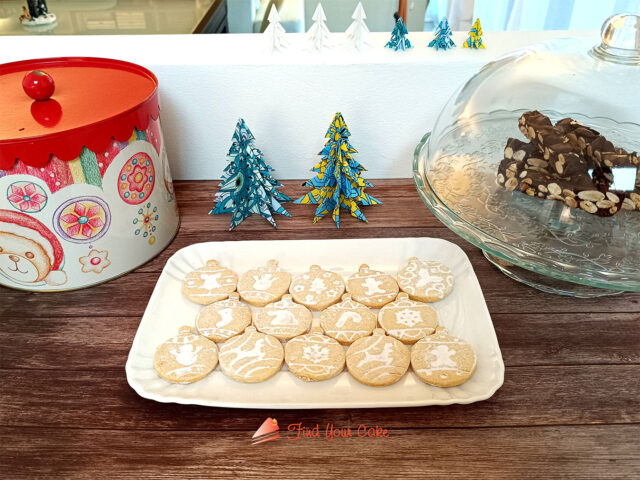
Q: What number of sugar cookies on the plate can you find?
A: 14